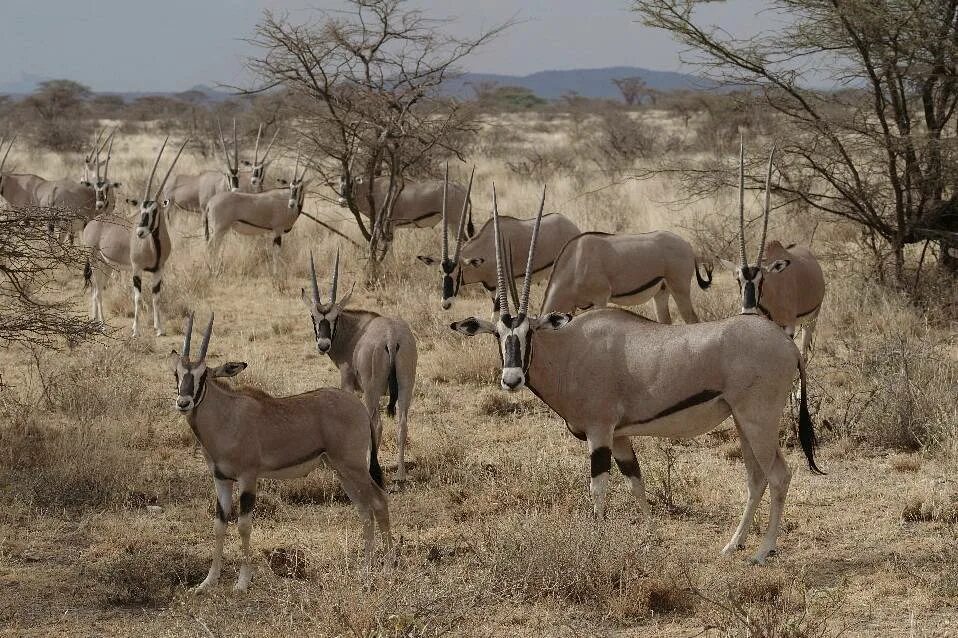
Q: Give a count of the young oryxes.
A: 2